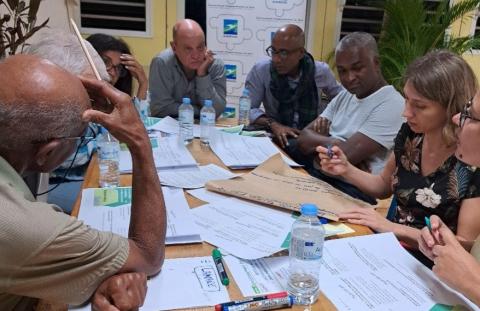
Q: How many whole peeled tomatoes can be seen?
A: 0